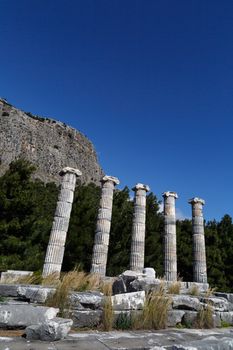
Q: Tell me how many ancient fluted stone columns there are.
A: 5